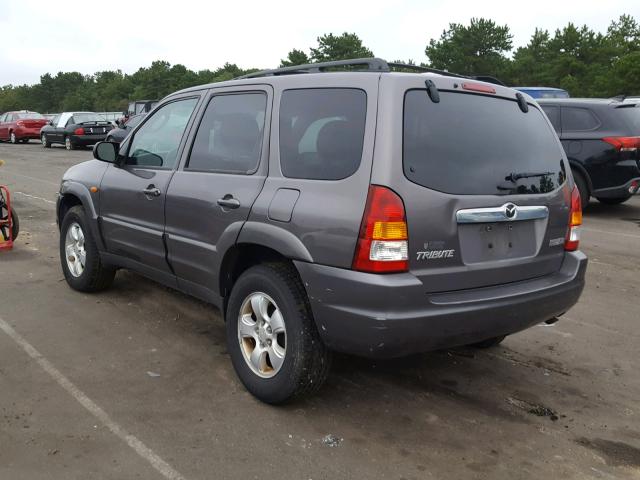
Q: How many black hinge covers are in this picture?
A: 2